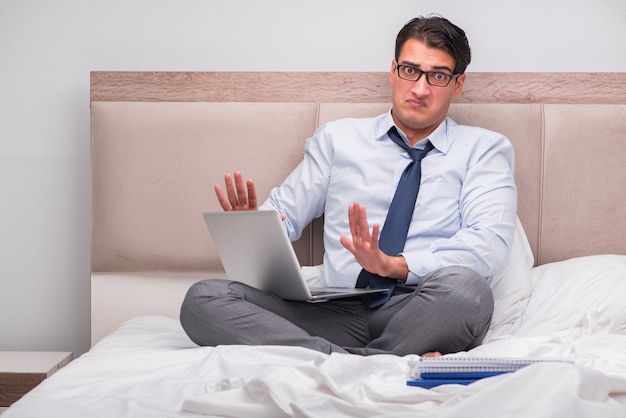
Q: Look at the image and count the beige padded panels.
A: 3